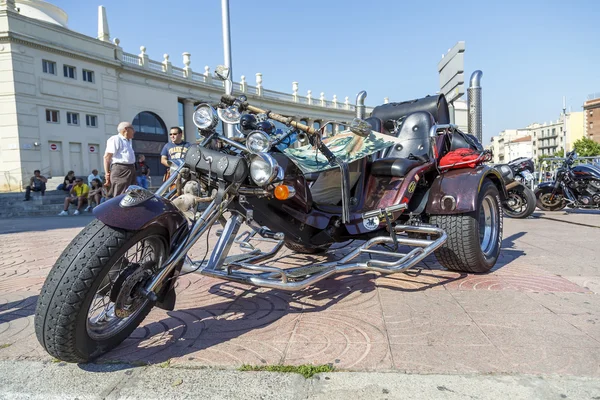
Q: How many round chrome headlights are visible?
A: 3